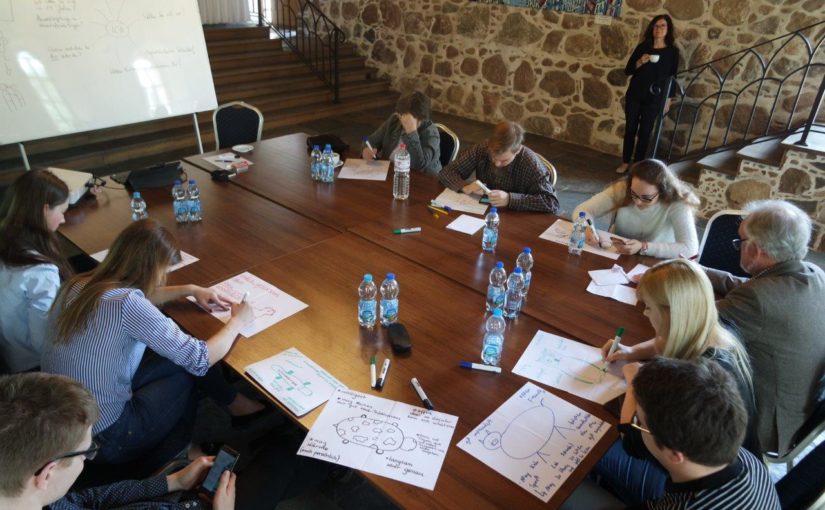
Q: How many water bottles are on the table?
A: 14